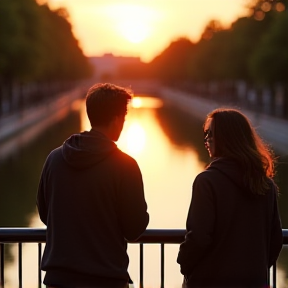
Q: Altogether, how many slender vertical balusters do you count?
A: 6